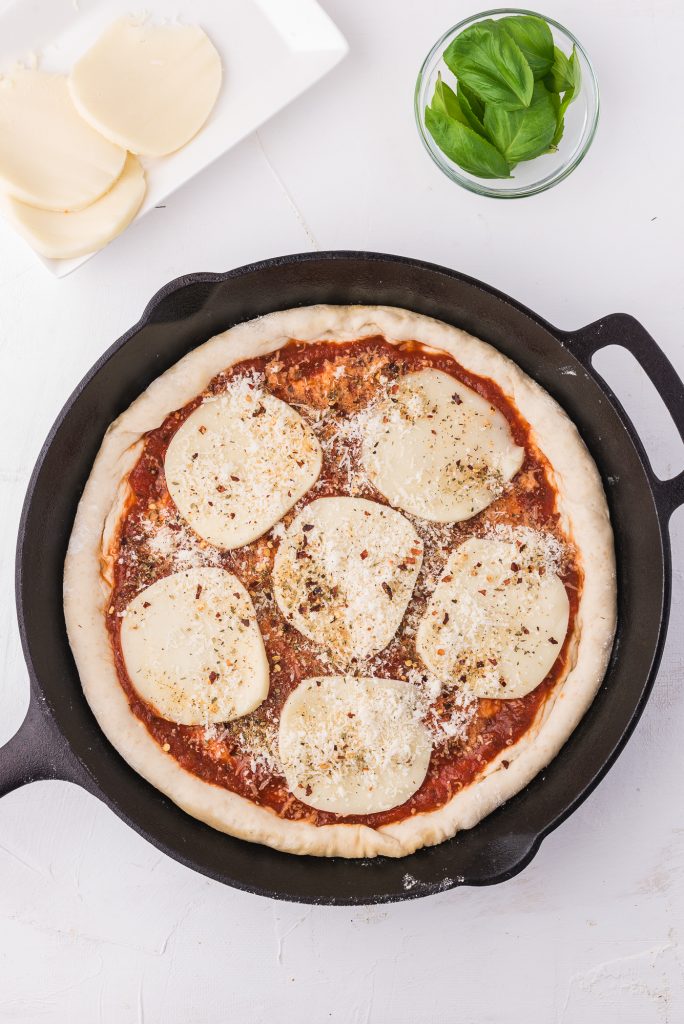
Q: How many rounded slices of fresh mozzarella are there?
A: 9